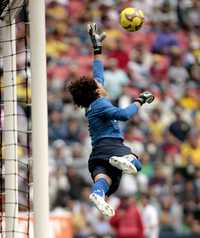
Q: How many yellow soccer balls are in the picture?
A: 1